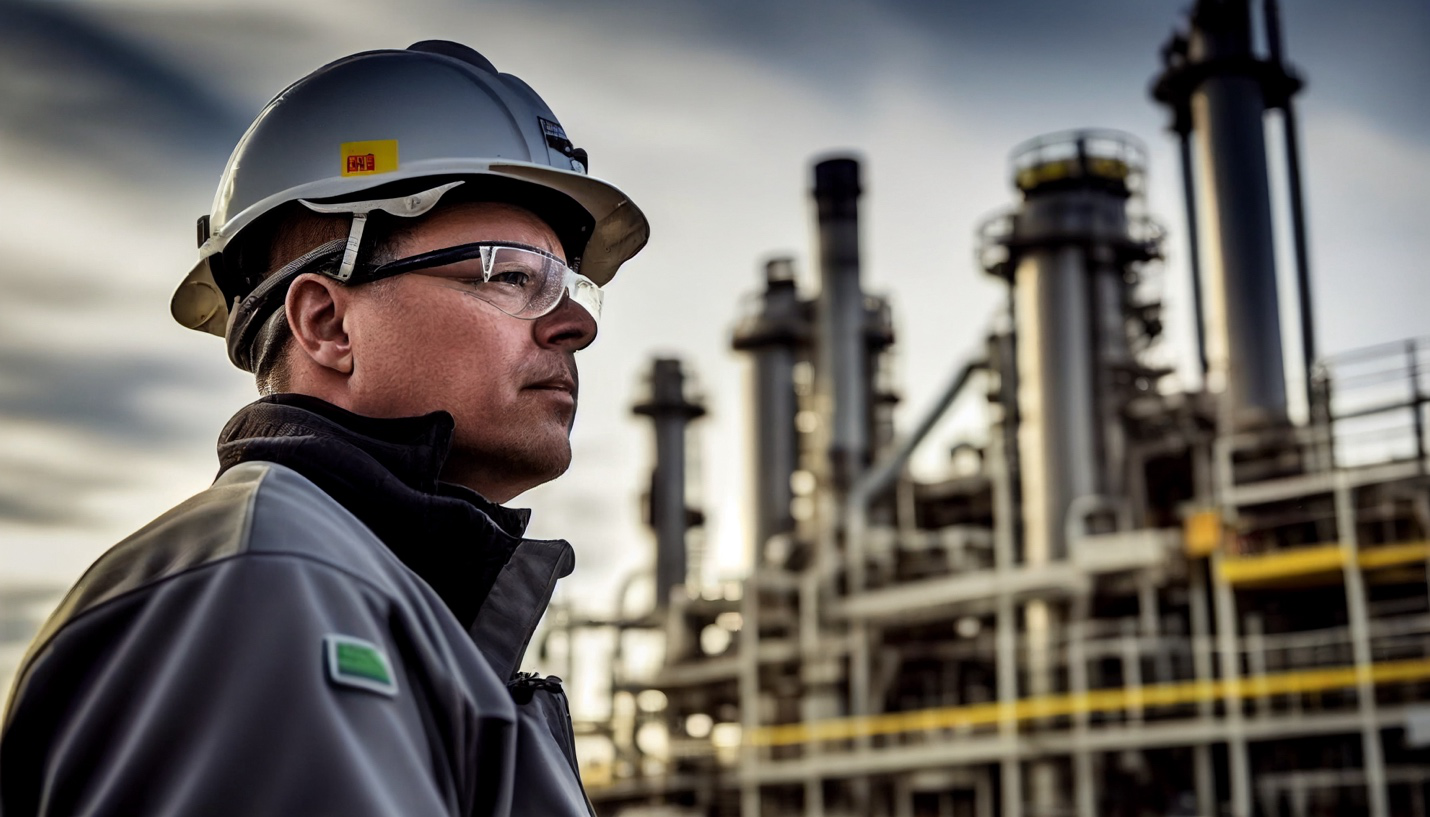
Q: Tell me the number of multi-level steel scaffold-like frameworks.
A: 1